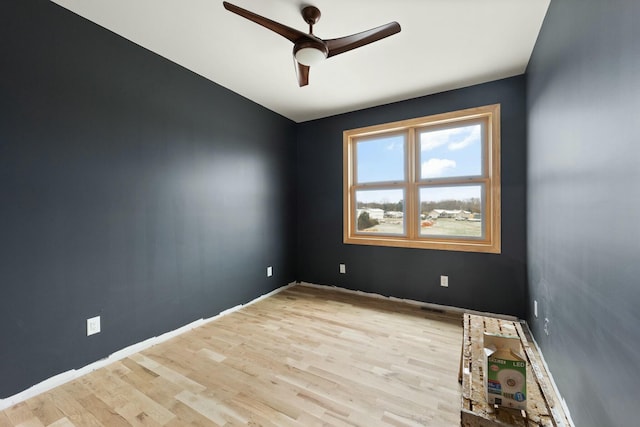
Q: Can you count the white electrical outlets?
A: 5